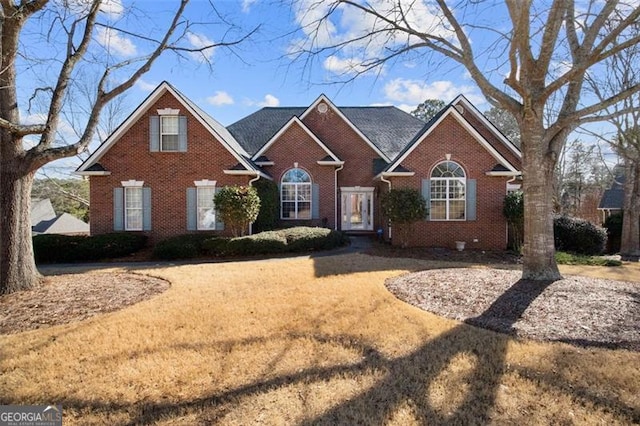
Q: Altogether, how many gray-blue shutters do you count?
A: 10